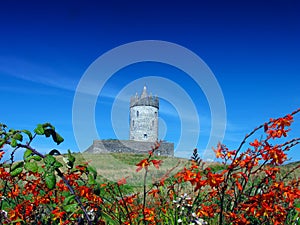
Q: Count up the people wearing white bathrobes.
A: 0